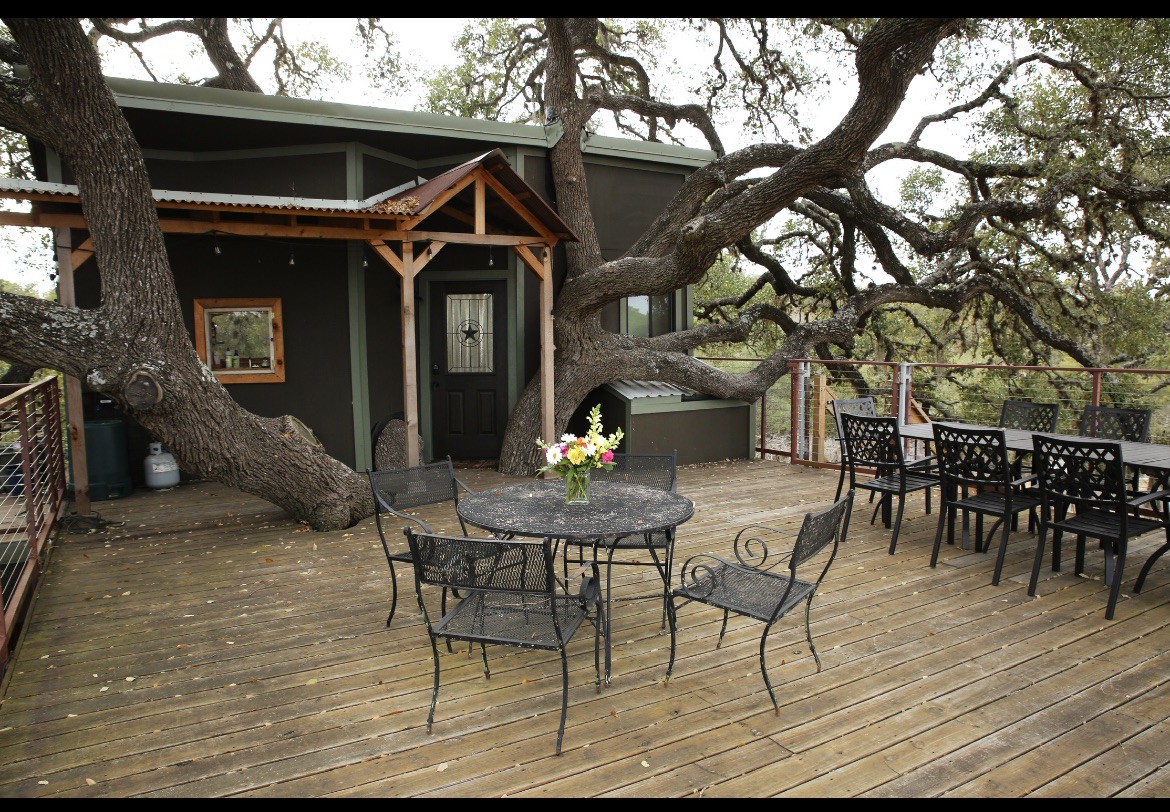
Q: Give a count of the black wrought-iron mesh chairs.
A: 4